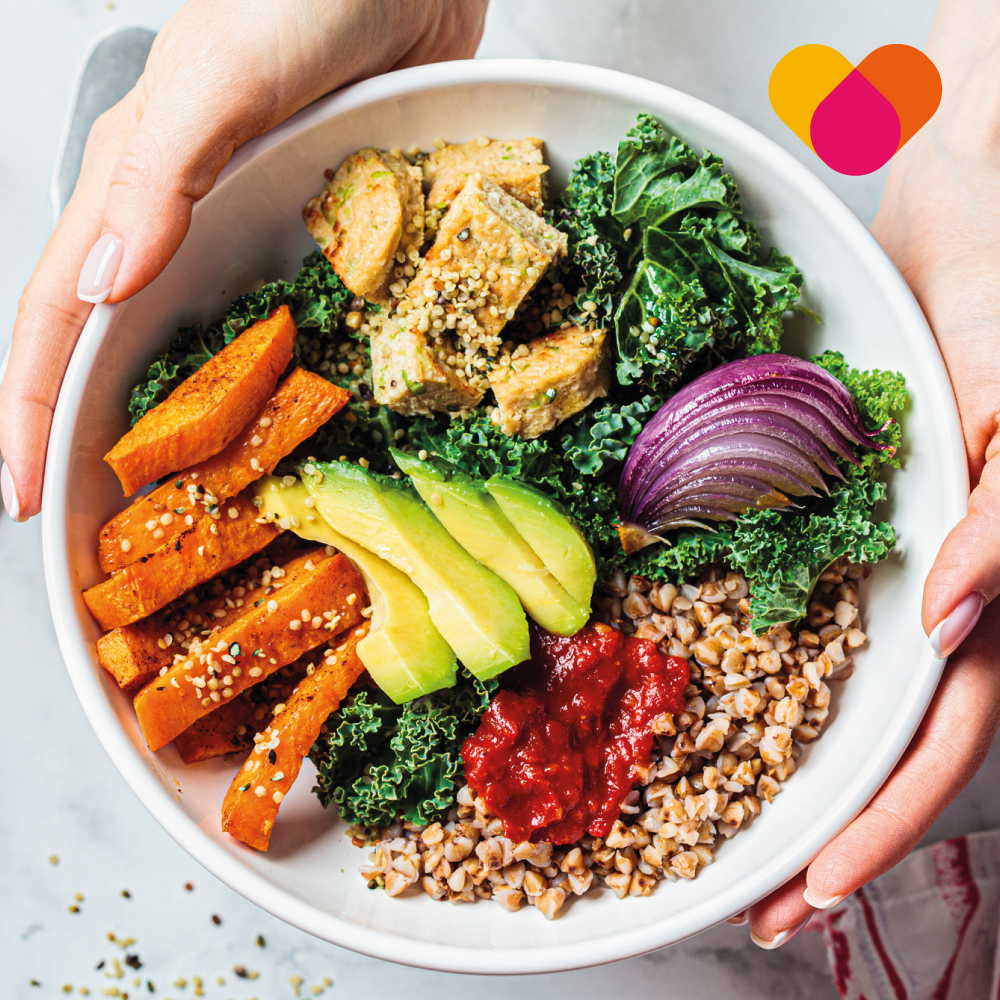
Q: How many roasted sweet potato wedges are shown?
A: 7